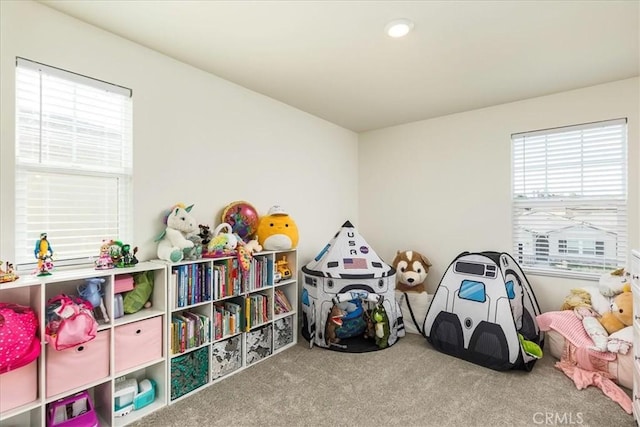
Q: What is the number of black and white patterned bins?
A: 3